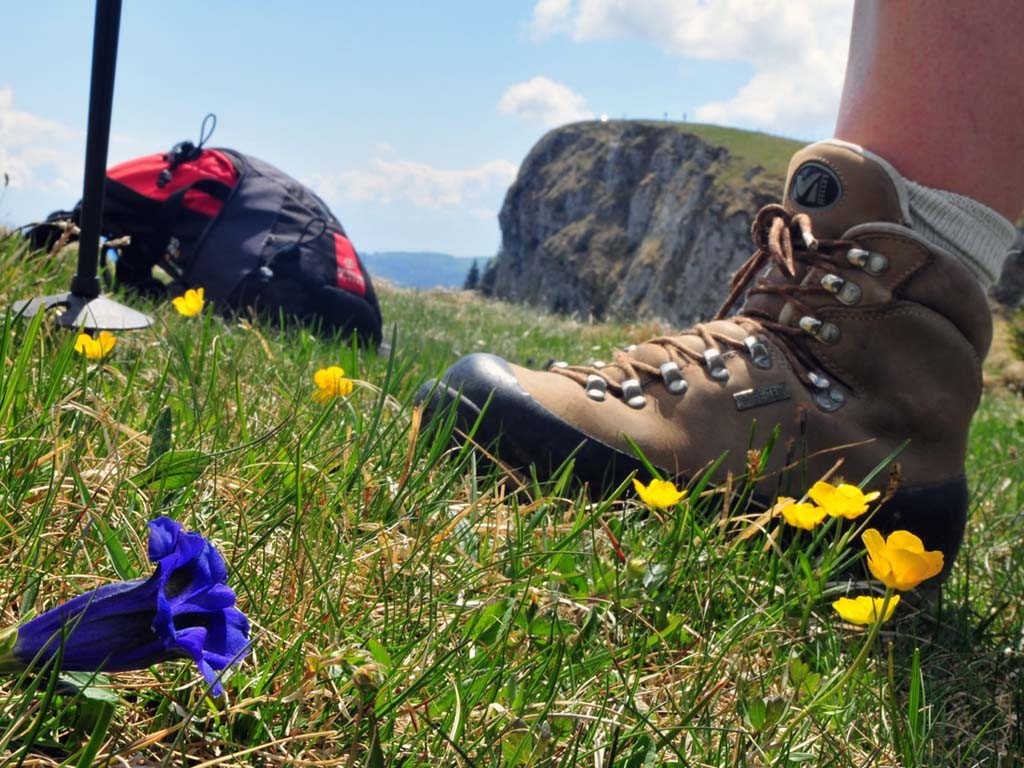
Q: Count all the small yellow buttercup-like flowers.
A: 8